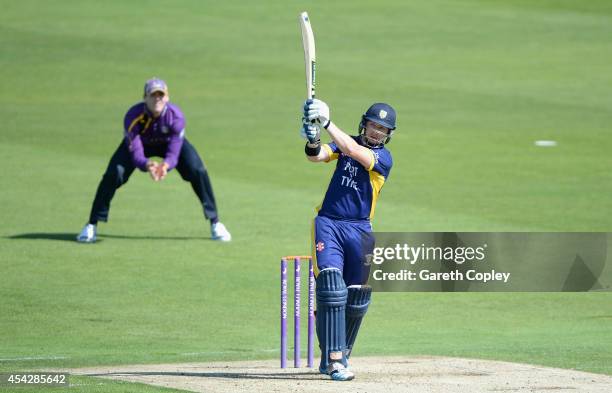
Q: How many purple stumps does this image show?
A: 3